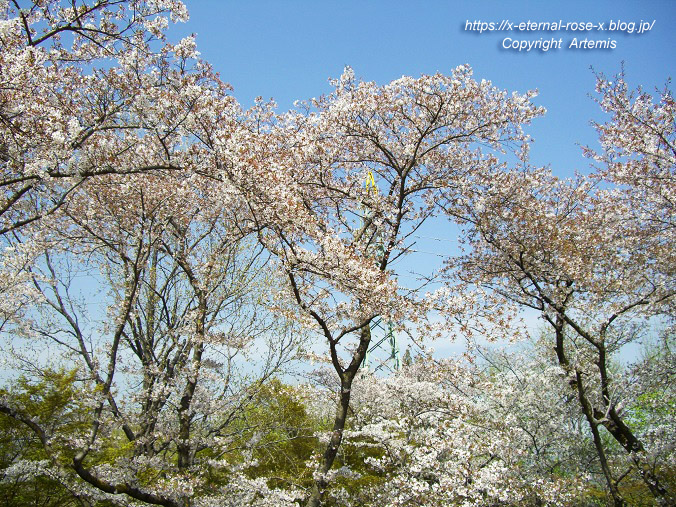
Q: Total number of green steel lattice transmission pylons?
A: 1